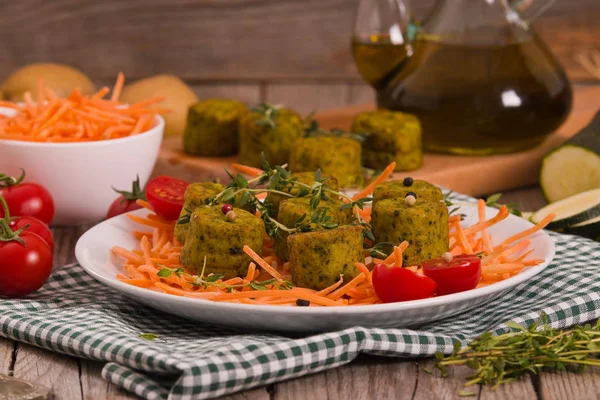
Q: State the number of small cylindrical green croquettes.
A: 11